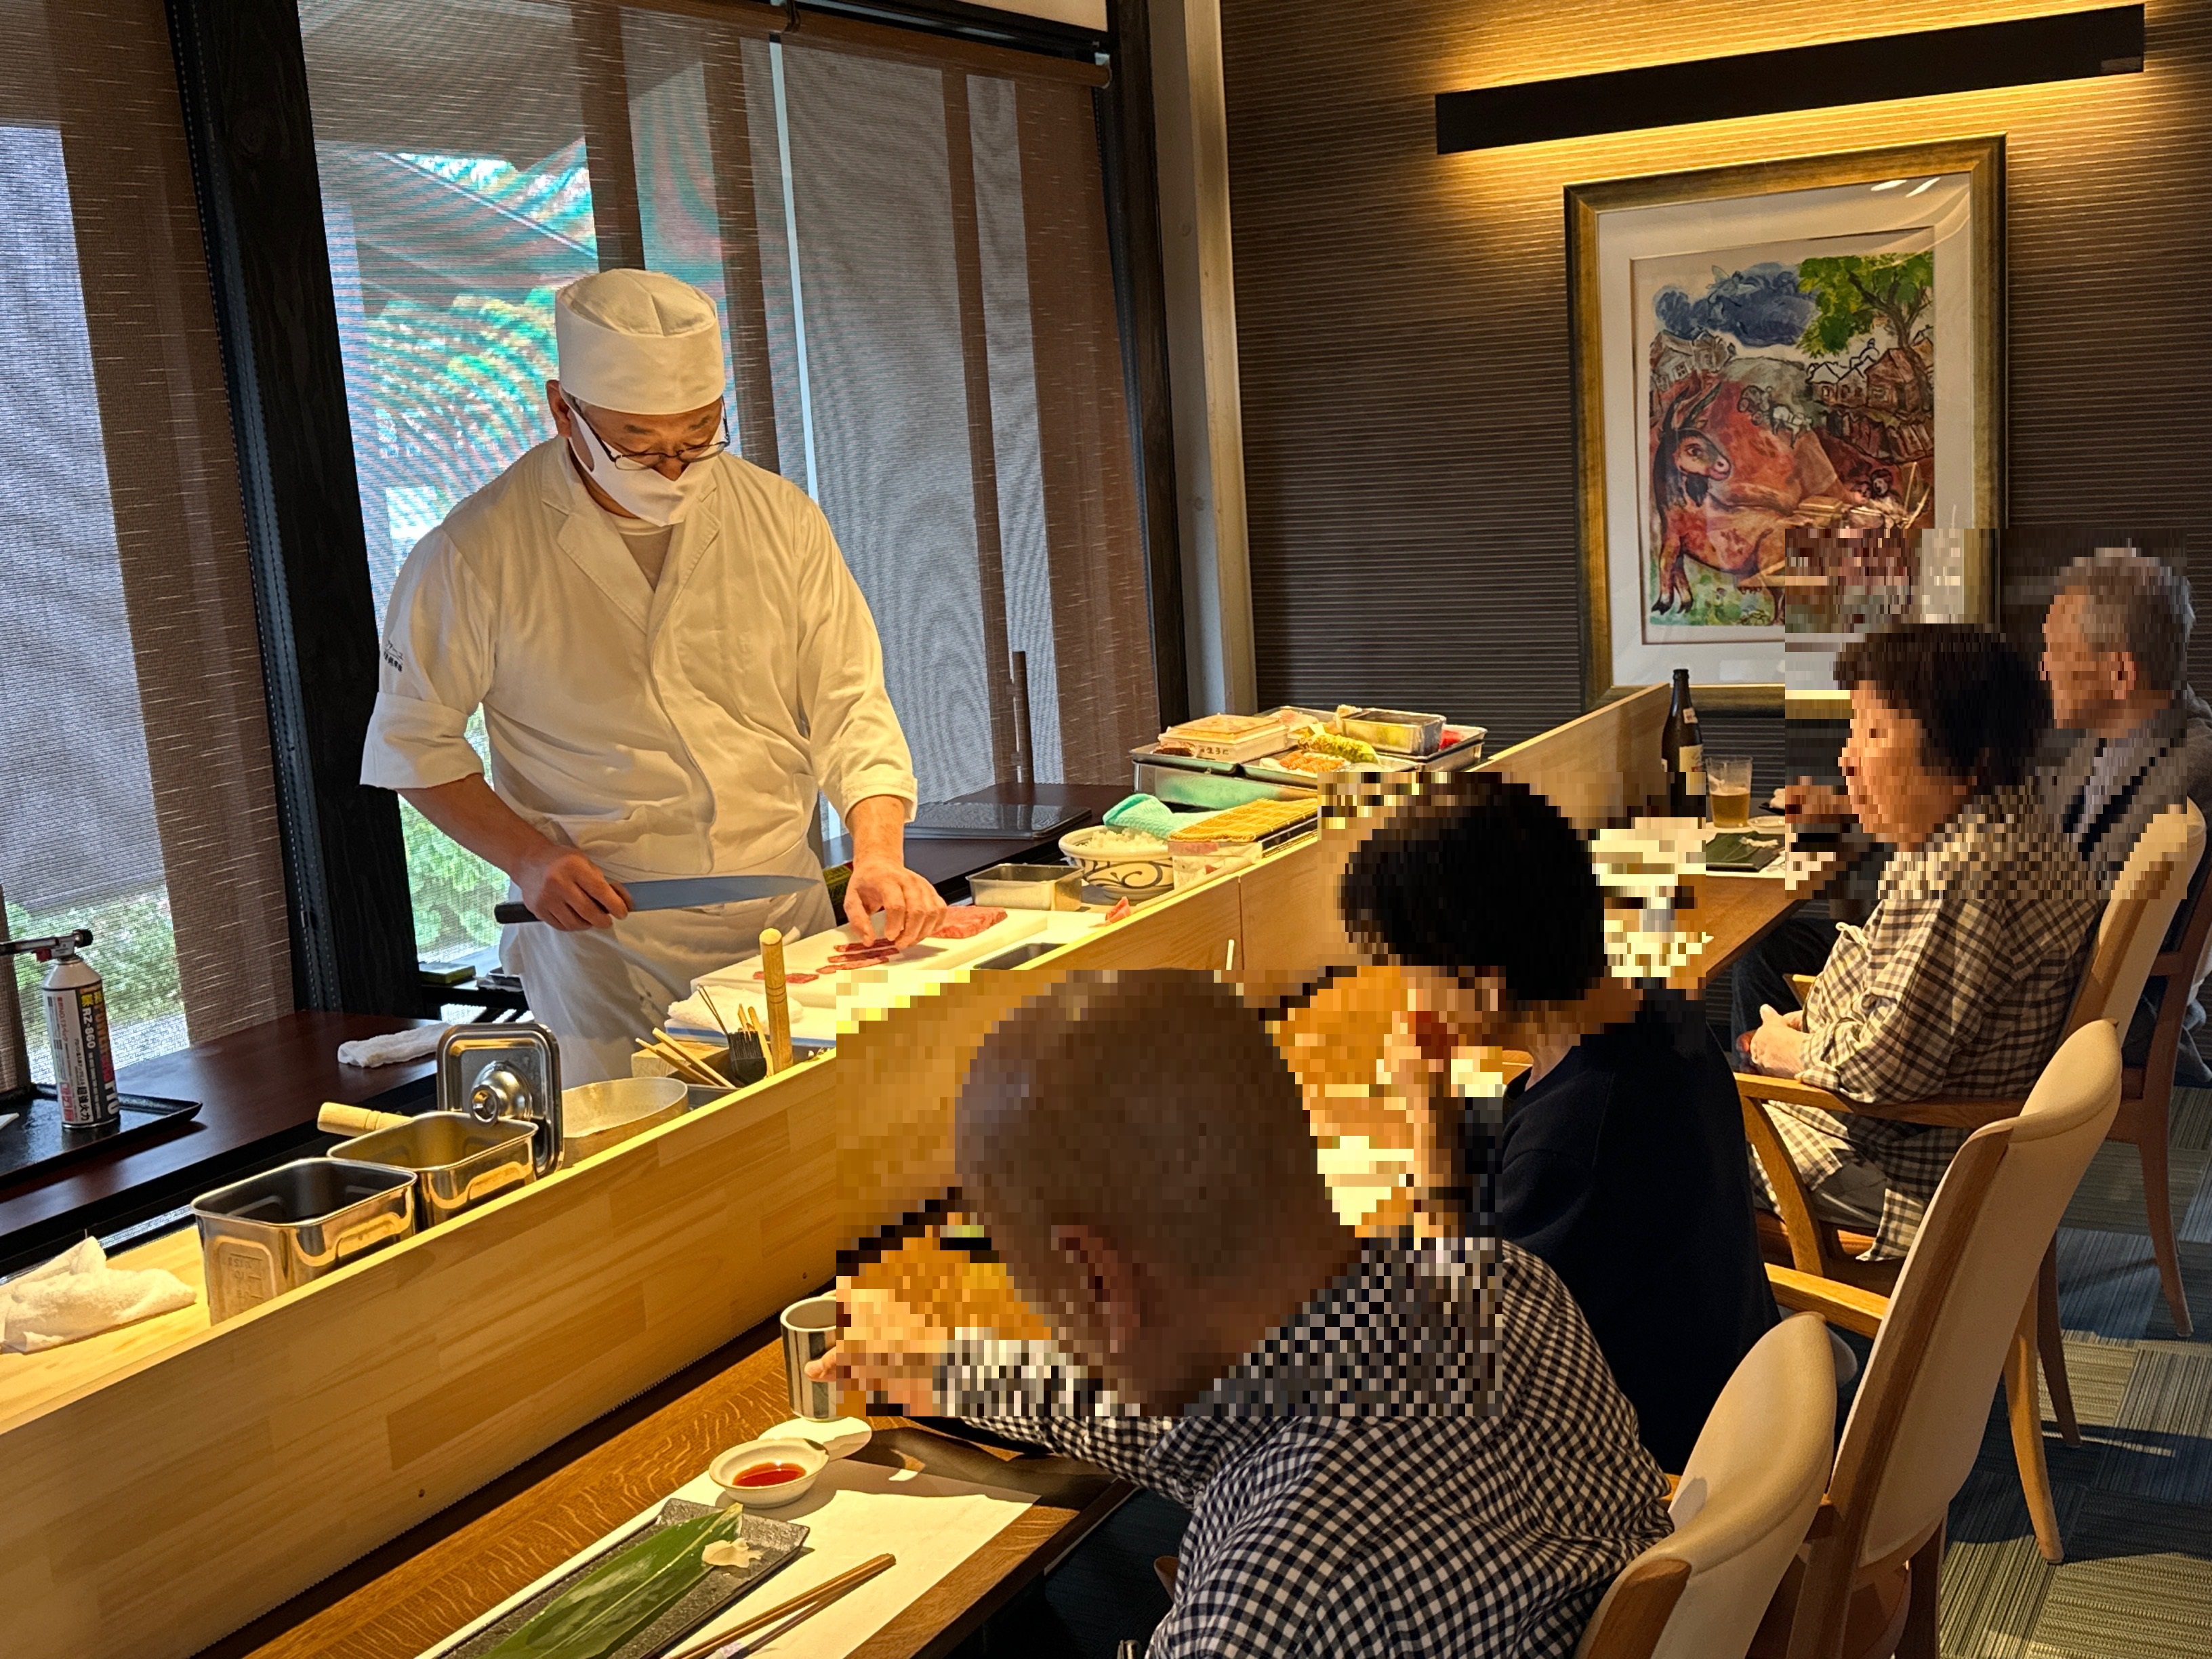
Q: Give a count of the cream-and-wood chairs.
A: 3